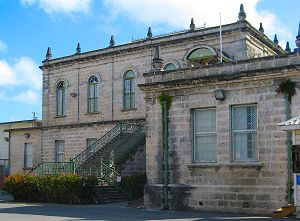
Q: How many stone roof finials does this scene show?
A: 11